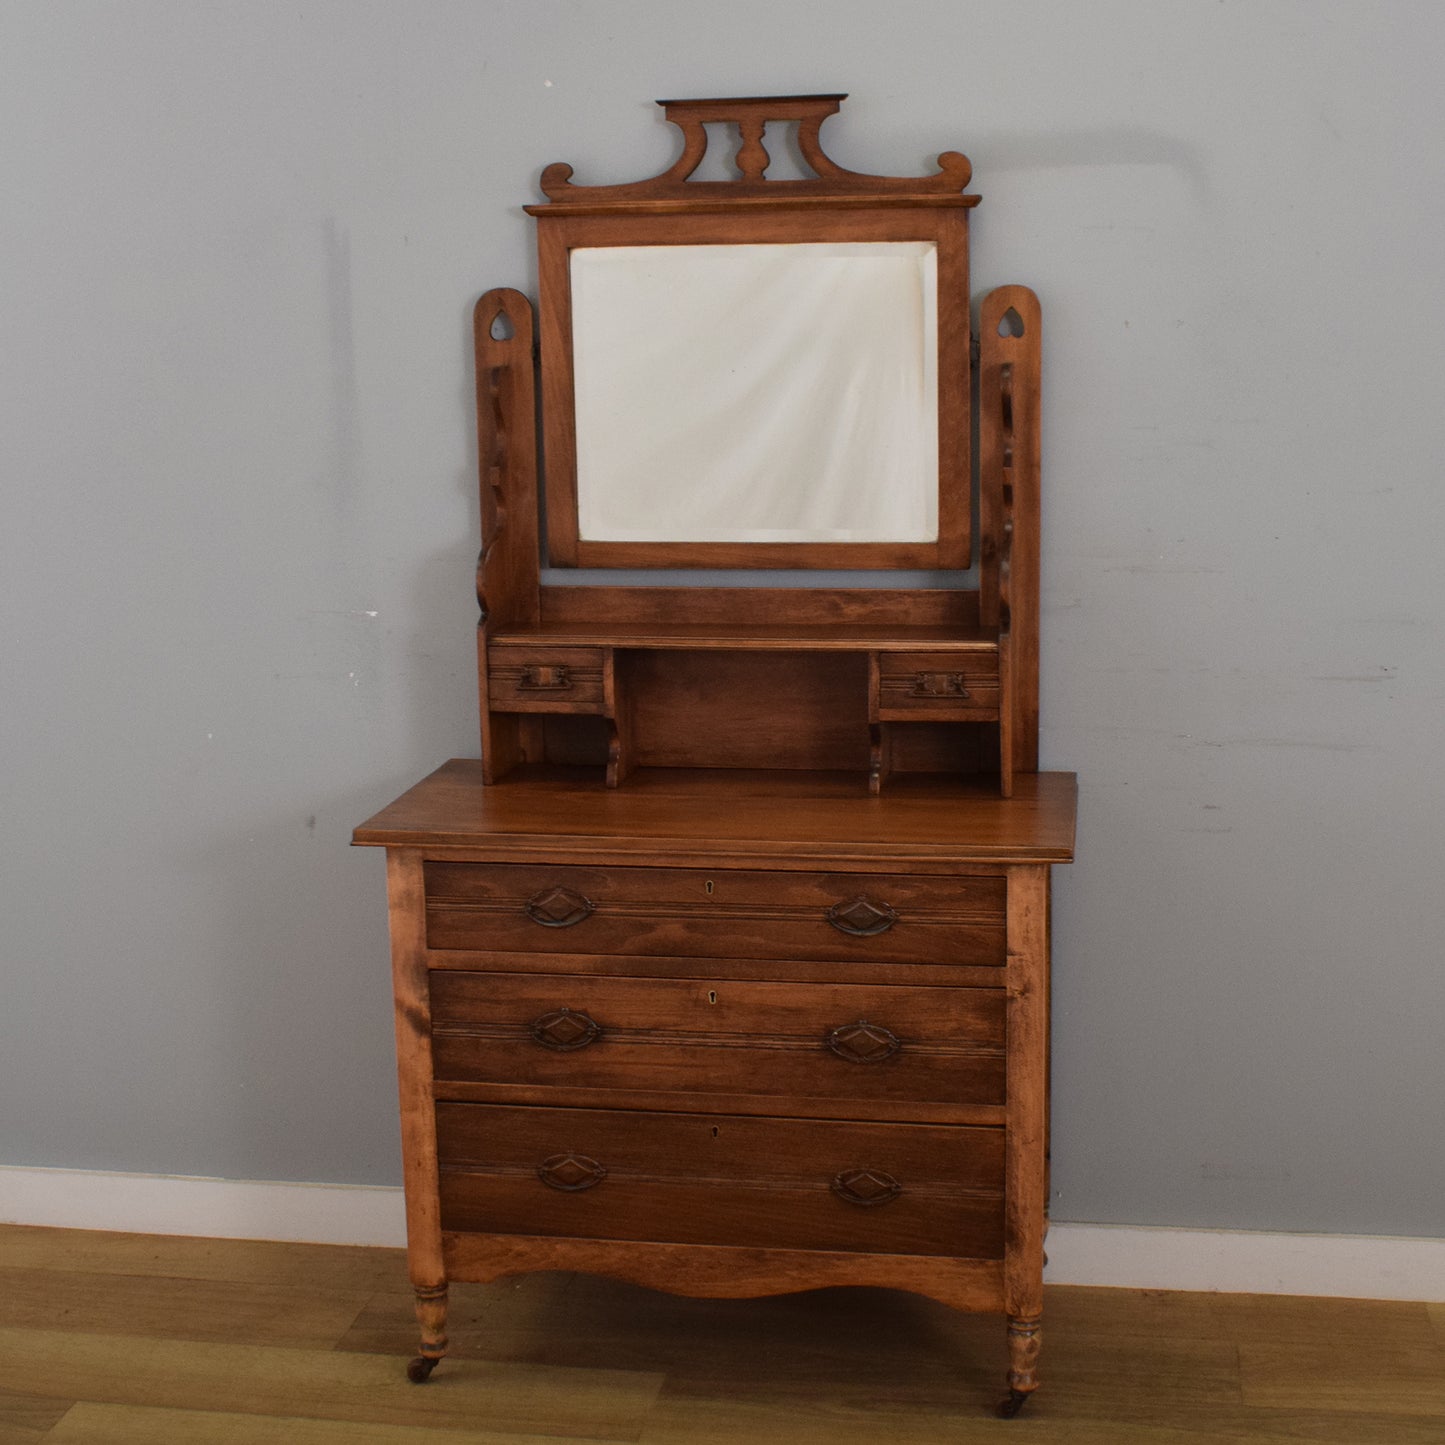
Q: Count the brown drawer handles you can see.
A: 8